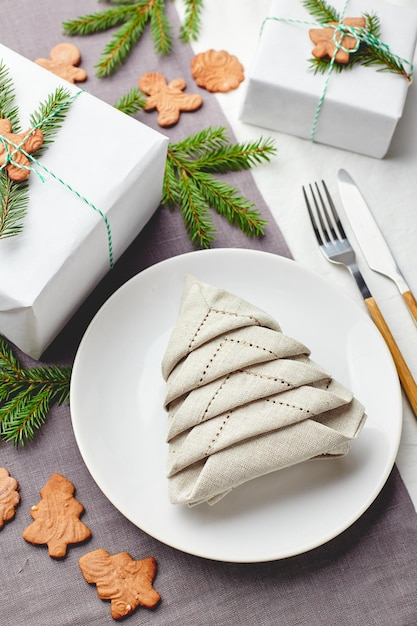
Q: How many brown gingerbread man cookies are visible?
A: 3